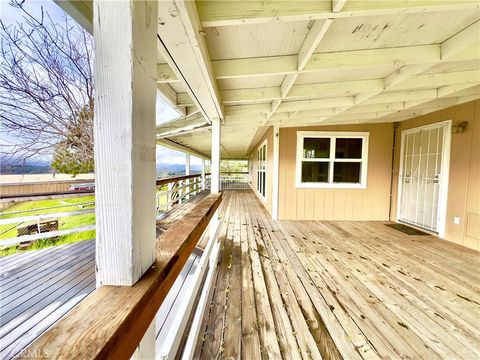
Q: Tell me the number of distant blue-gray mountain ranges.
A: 1